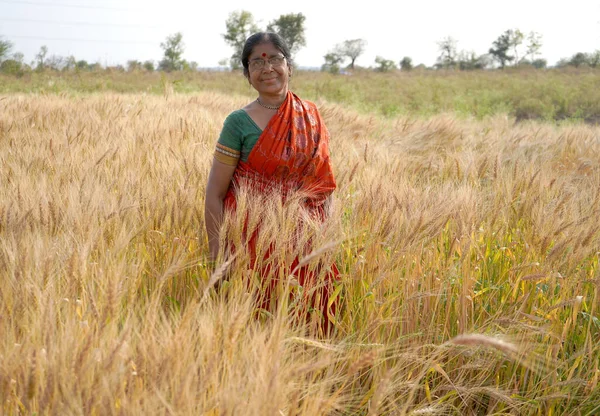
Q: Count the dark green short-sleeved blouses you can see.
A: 1